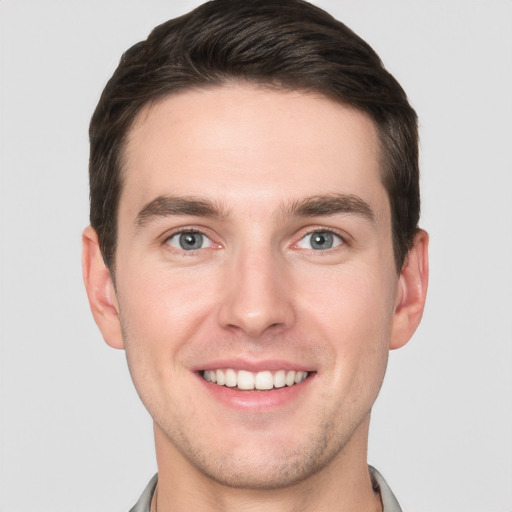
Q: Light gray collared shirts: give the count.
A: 1